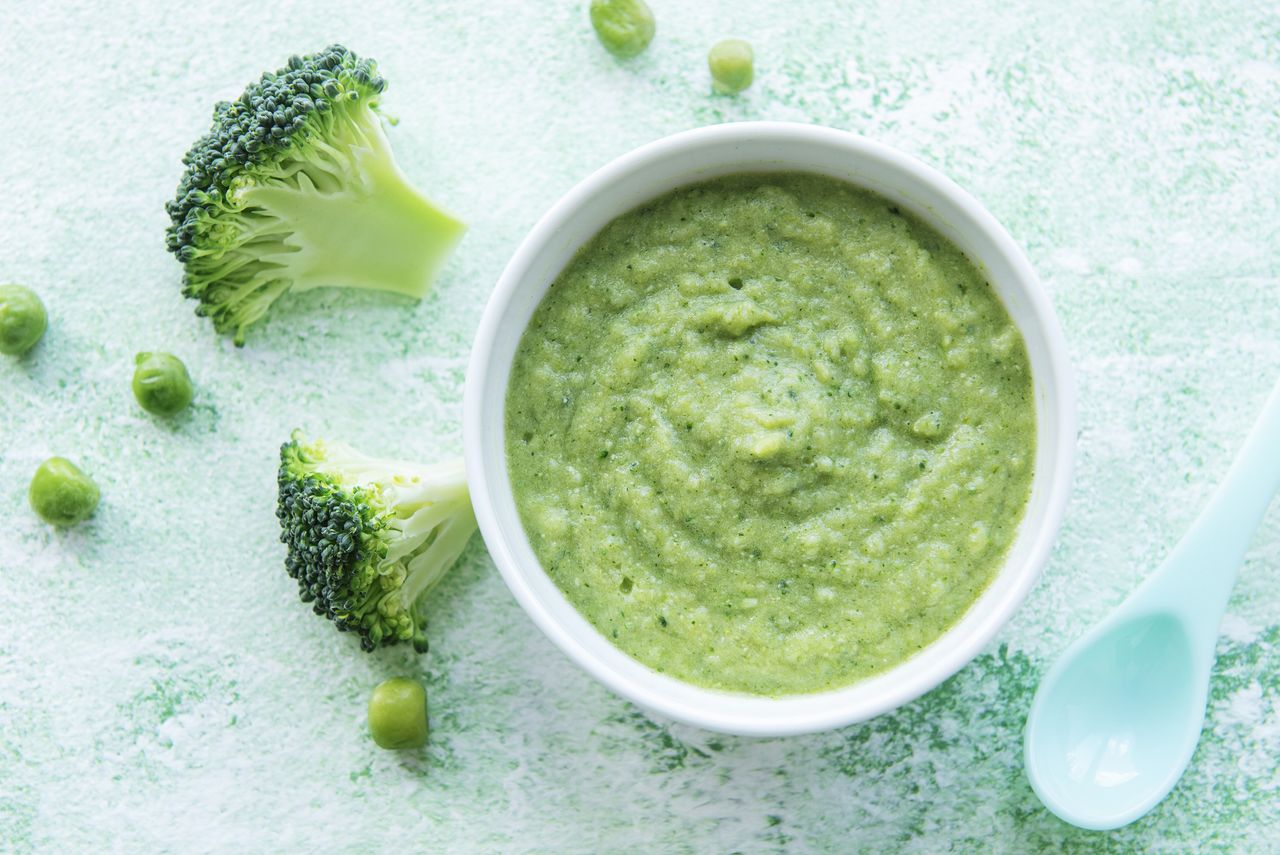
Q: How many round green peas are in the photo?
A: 6